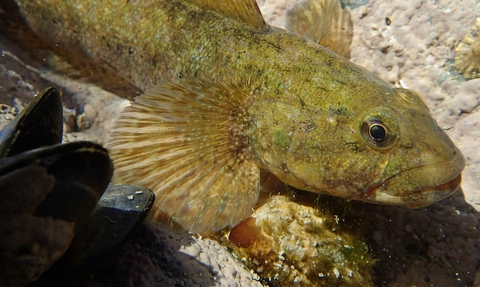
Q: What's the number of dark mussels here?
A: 3